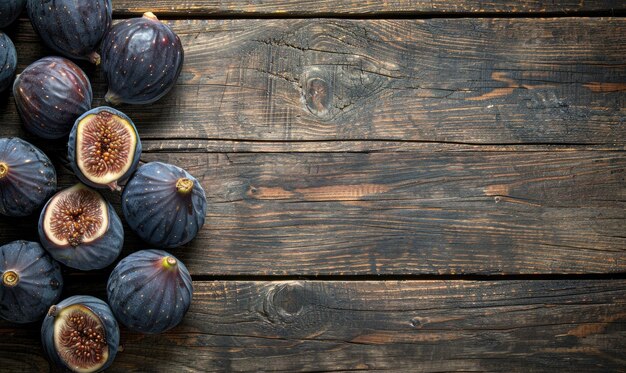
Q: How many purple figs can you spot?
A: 12